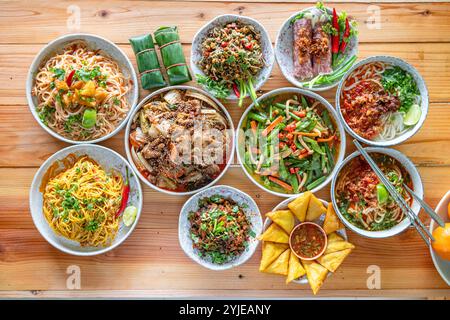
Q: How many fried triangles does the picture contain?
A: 11